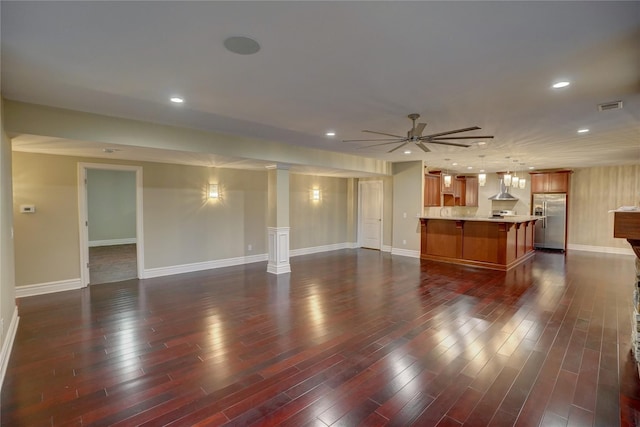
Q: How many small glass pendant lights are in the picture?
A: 5